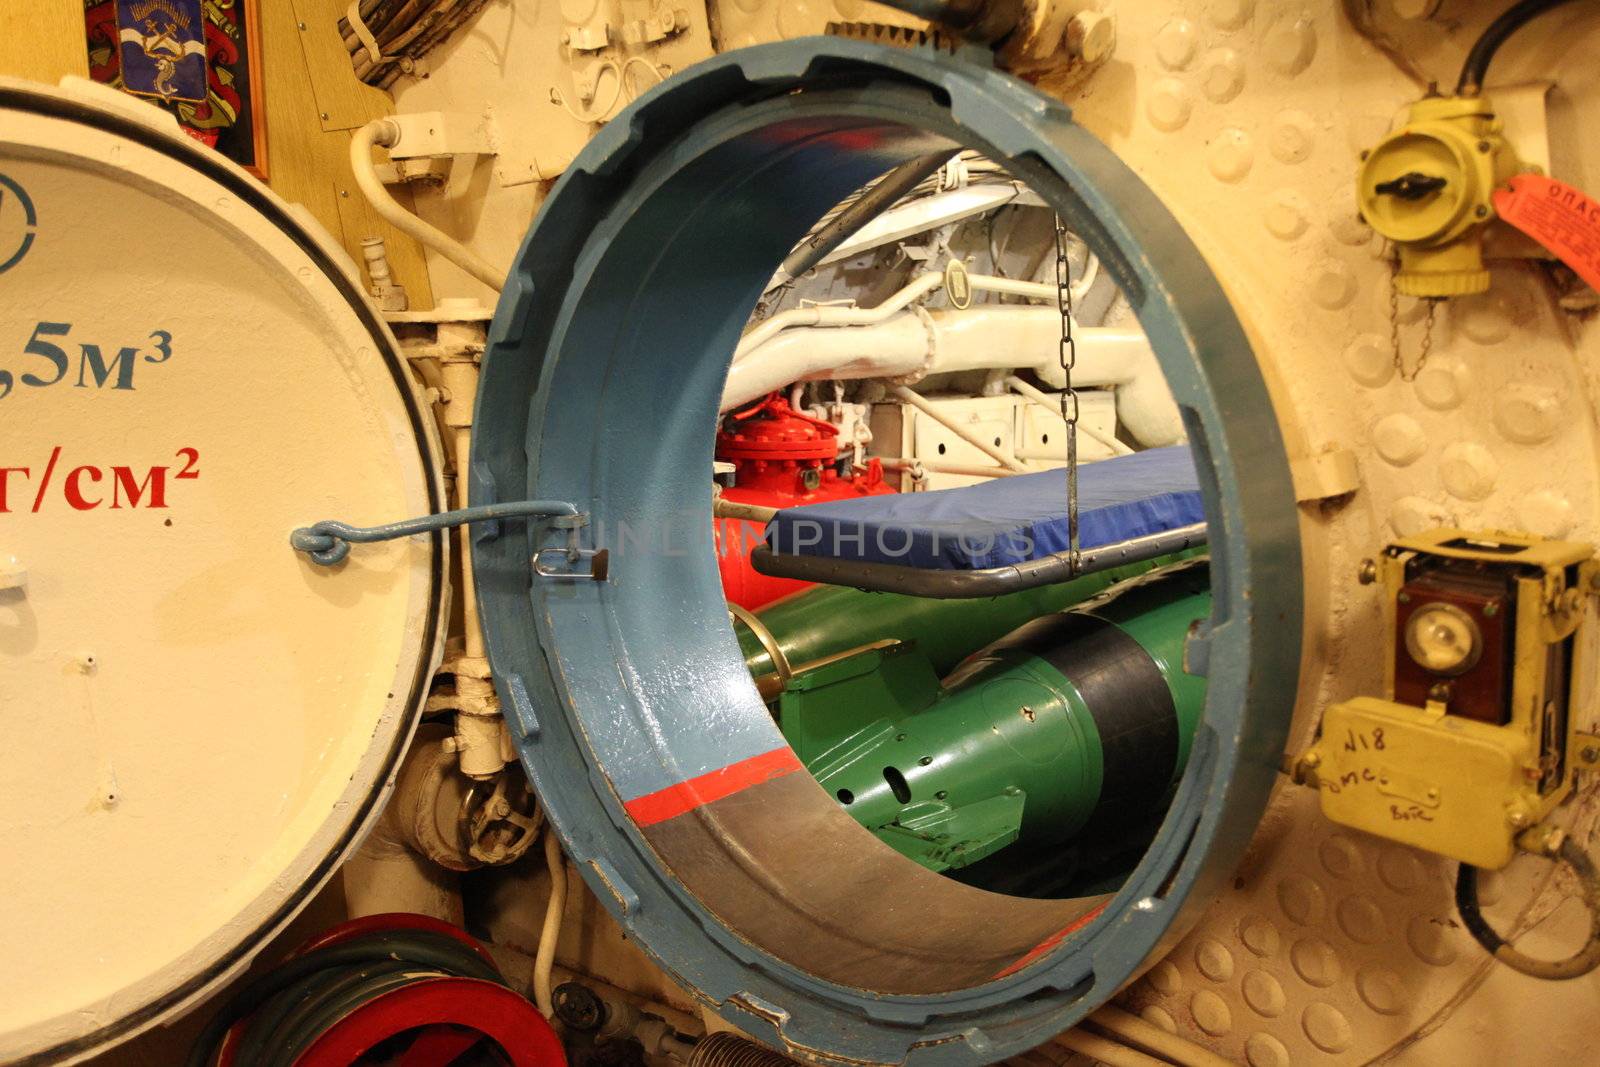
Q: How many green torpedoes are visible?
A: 2